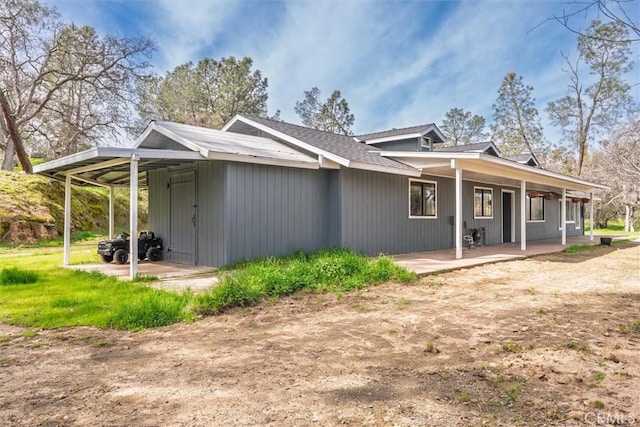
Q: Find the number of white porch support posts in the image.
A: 7